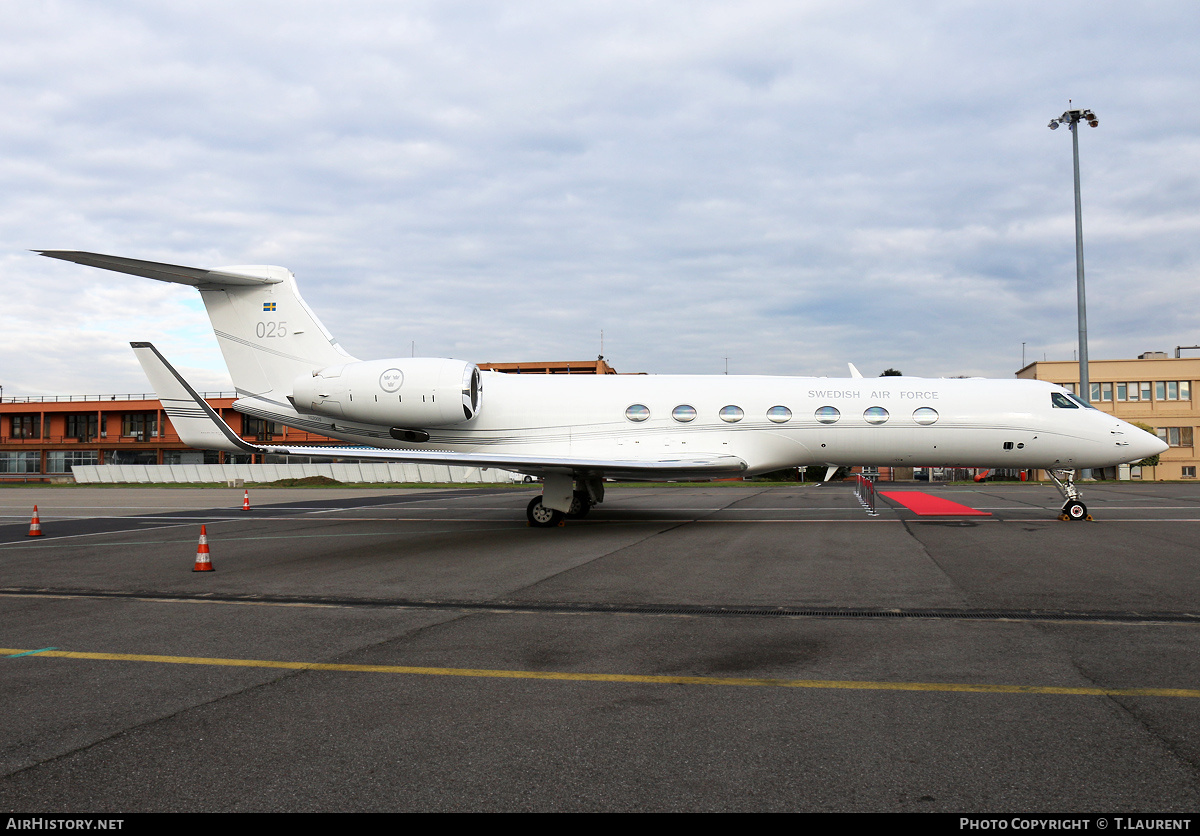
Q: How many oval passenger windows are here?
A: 7